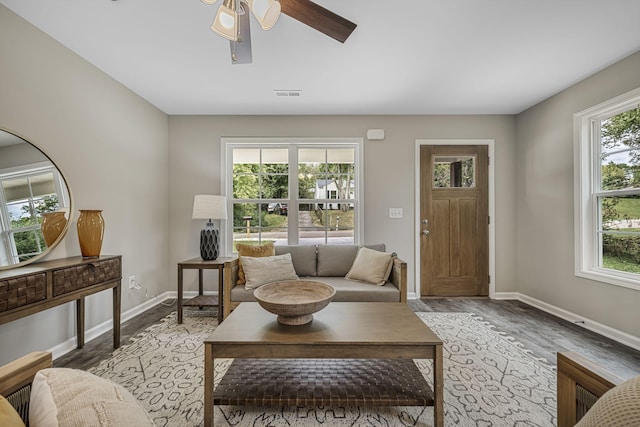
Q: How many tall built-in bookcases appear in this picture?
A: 0